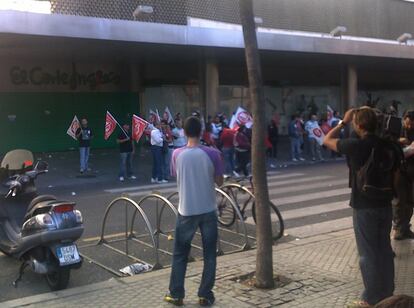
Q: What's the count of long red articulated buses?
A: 0